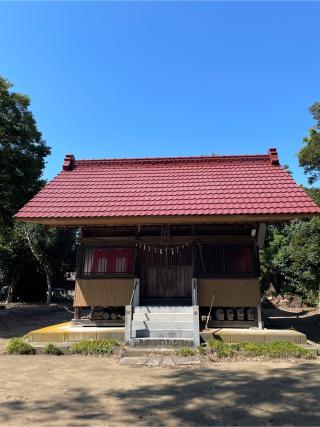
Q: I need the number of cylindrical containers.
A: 4